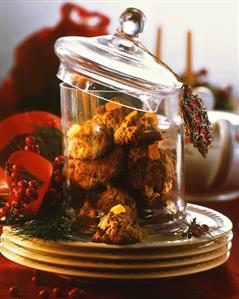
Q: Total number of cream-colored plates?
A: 4